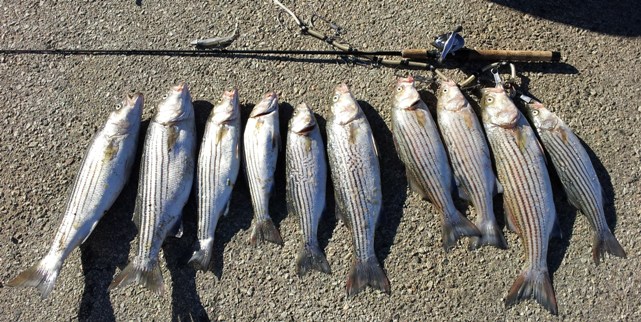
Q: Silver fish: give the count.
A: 10